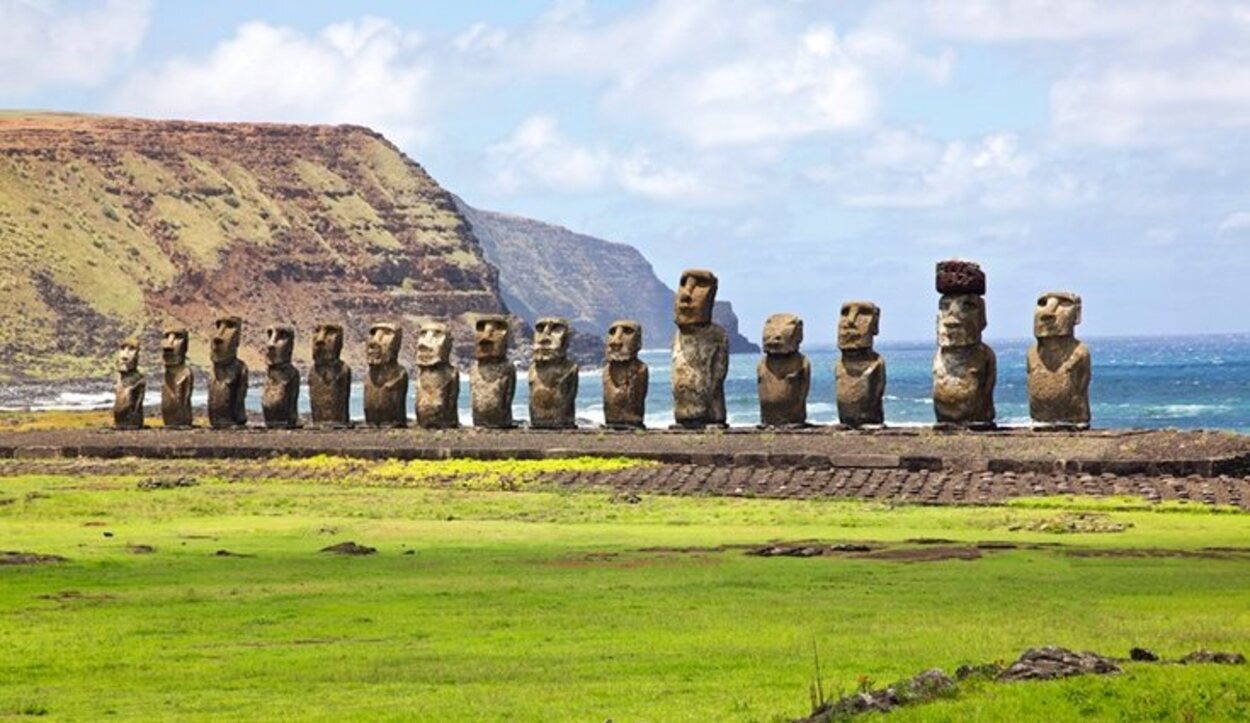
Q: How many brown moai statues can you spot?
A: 15